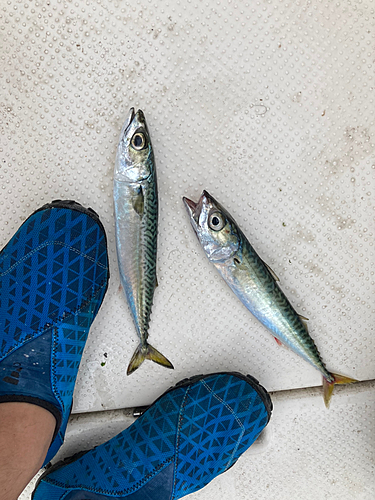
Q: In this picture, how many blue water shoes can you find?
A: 2